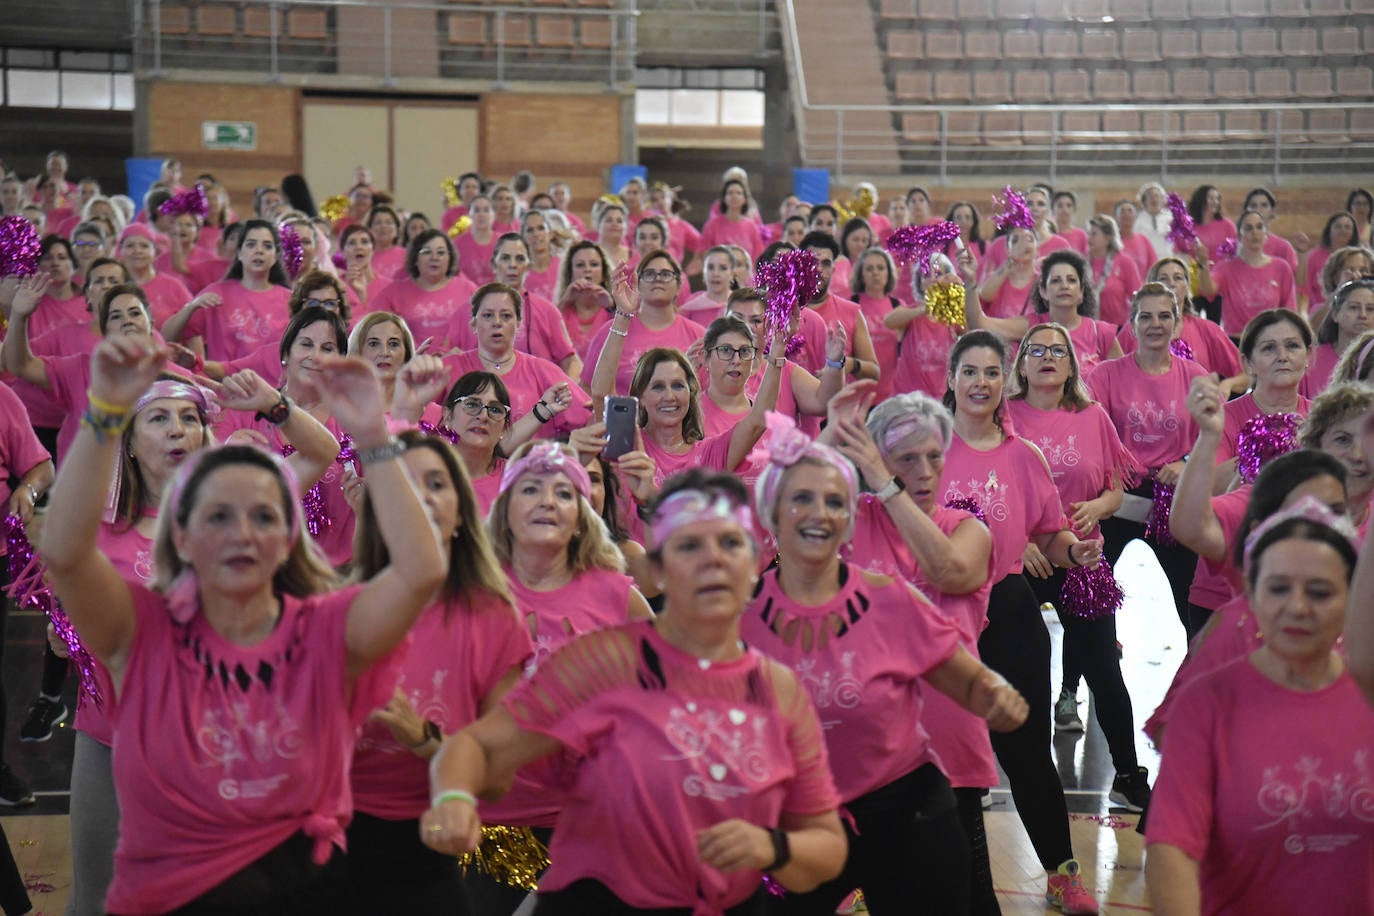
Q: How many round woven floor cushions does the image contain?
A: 0